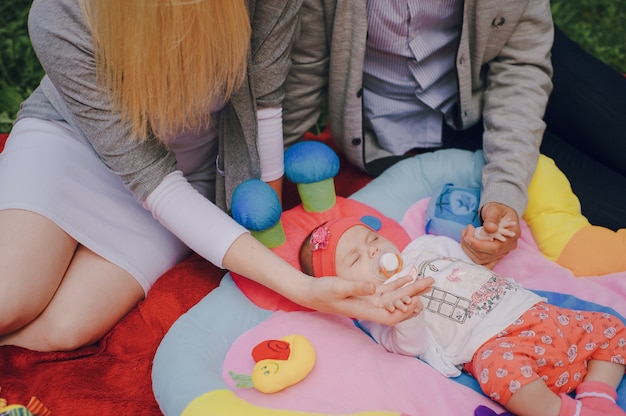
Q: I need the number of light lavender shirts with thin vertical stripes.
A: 1